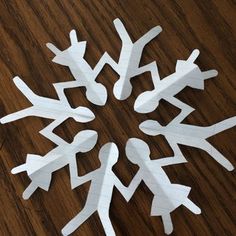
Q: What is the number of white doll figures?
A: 8